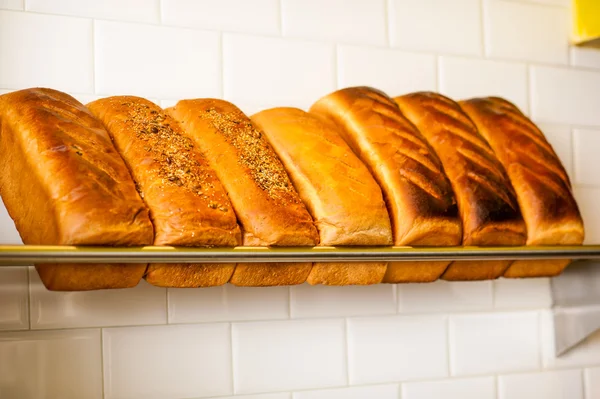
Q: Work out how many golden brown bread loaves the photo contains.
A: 7